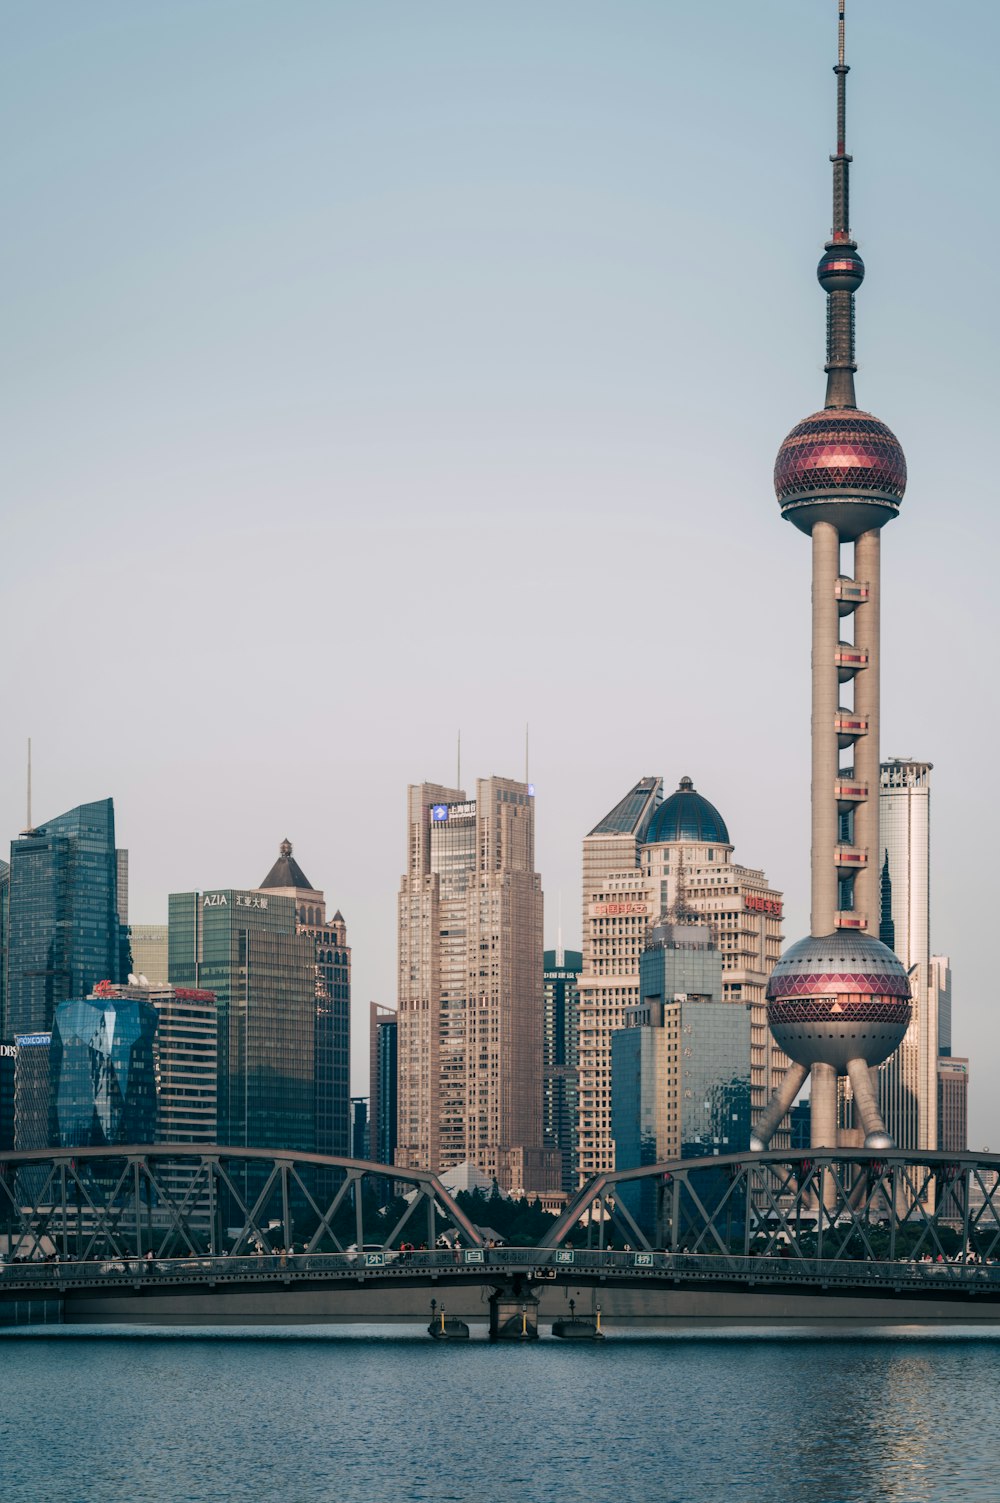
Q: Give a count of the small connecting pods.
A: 6